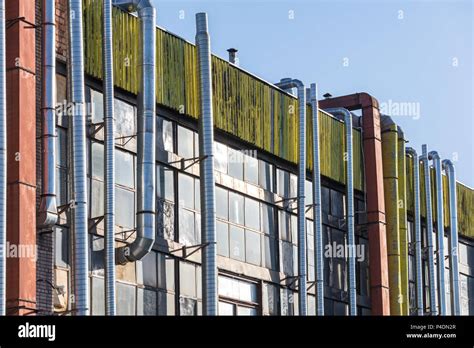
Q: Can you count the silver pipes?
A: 13